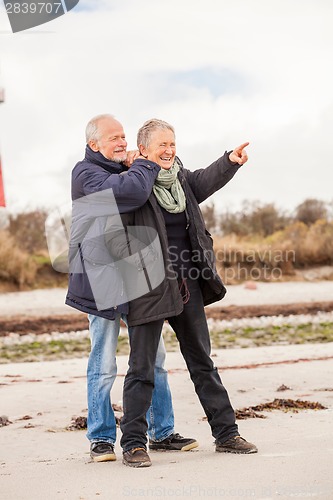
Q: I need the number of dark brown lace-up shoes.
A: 2